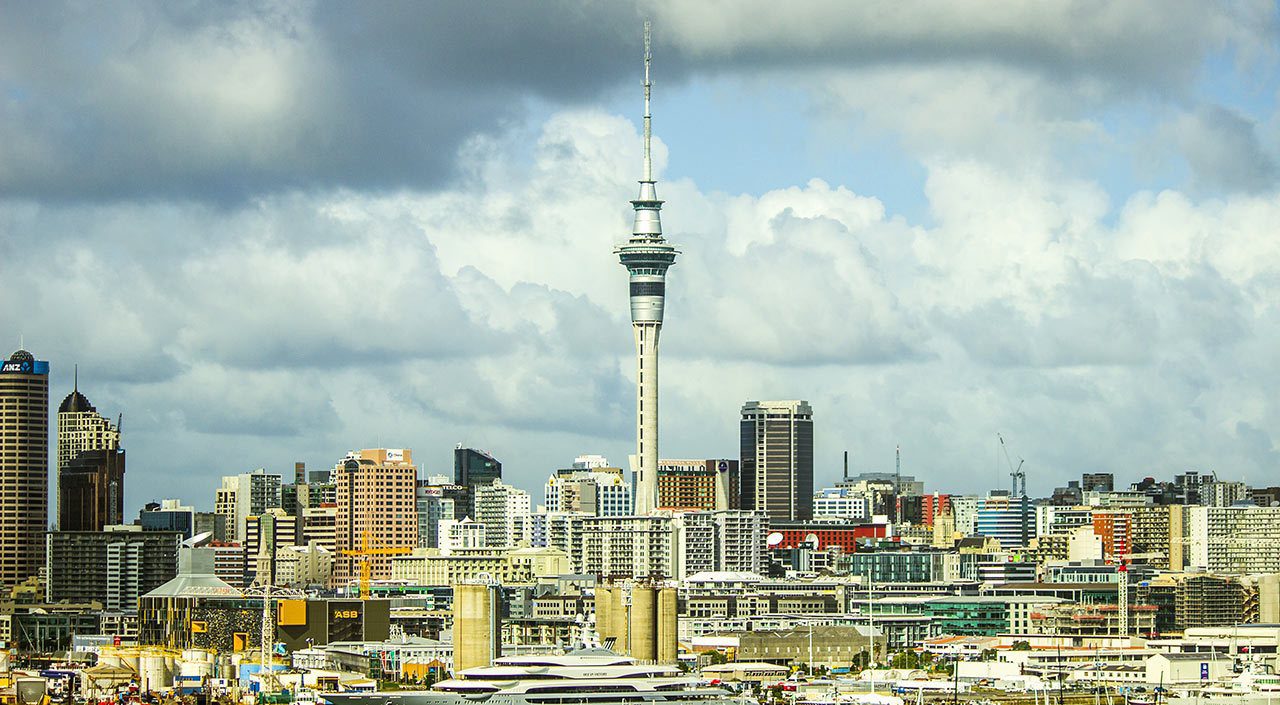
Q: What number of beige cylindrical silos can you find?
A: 5